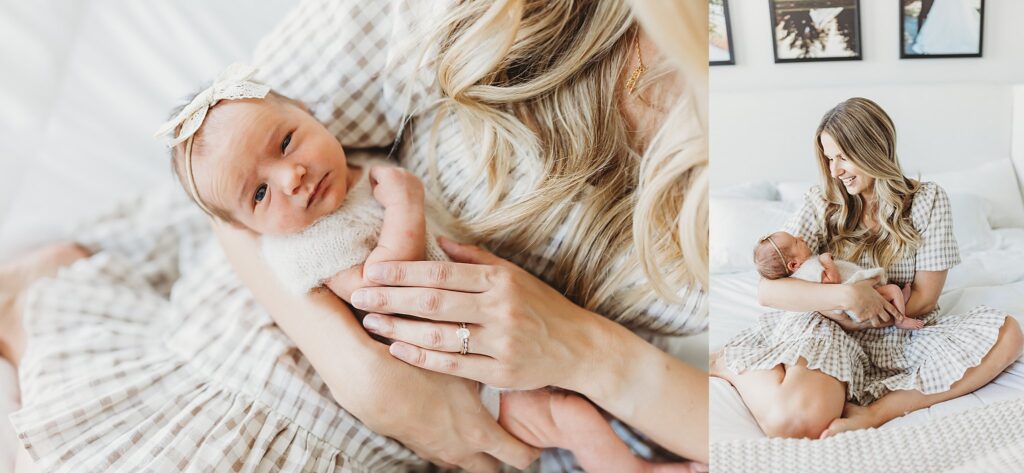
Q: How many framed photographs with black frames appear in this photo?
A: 3